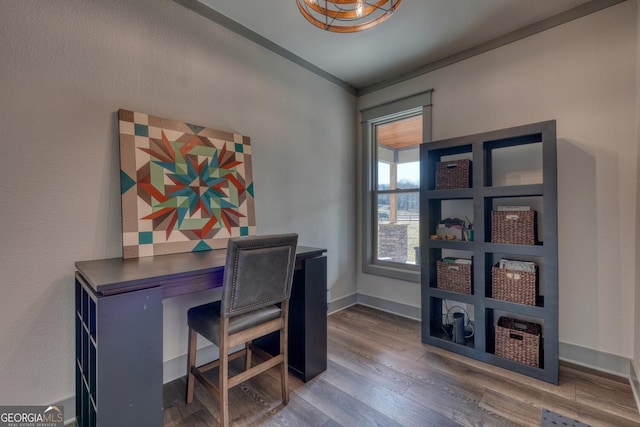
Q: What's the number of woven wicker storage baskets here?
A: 5